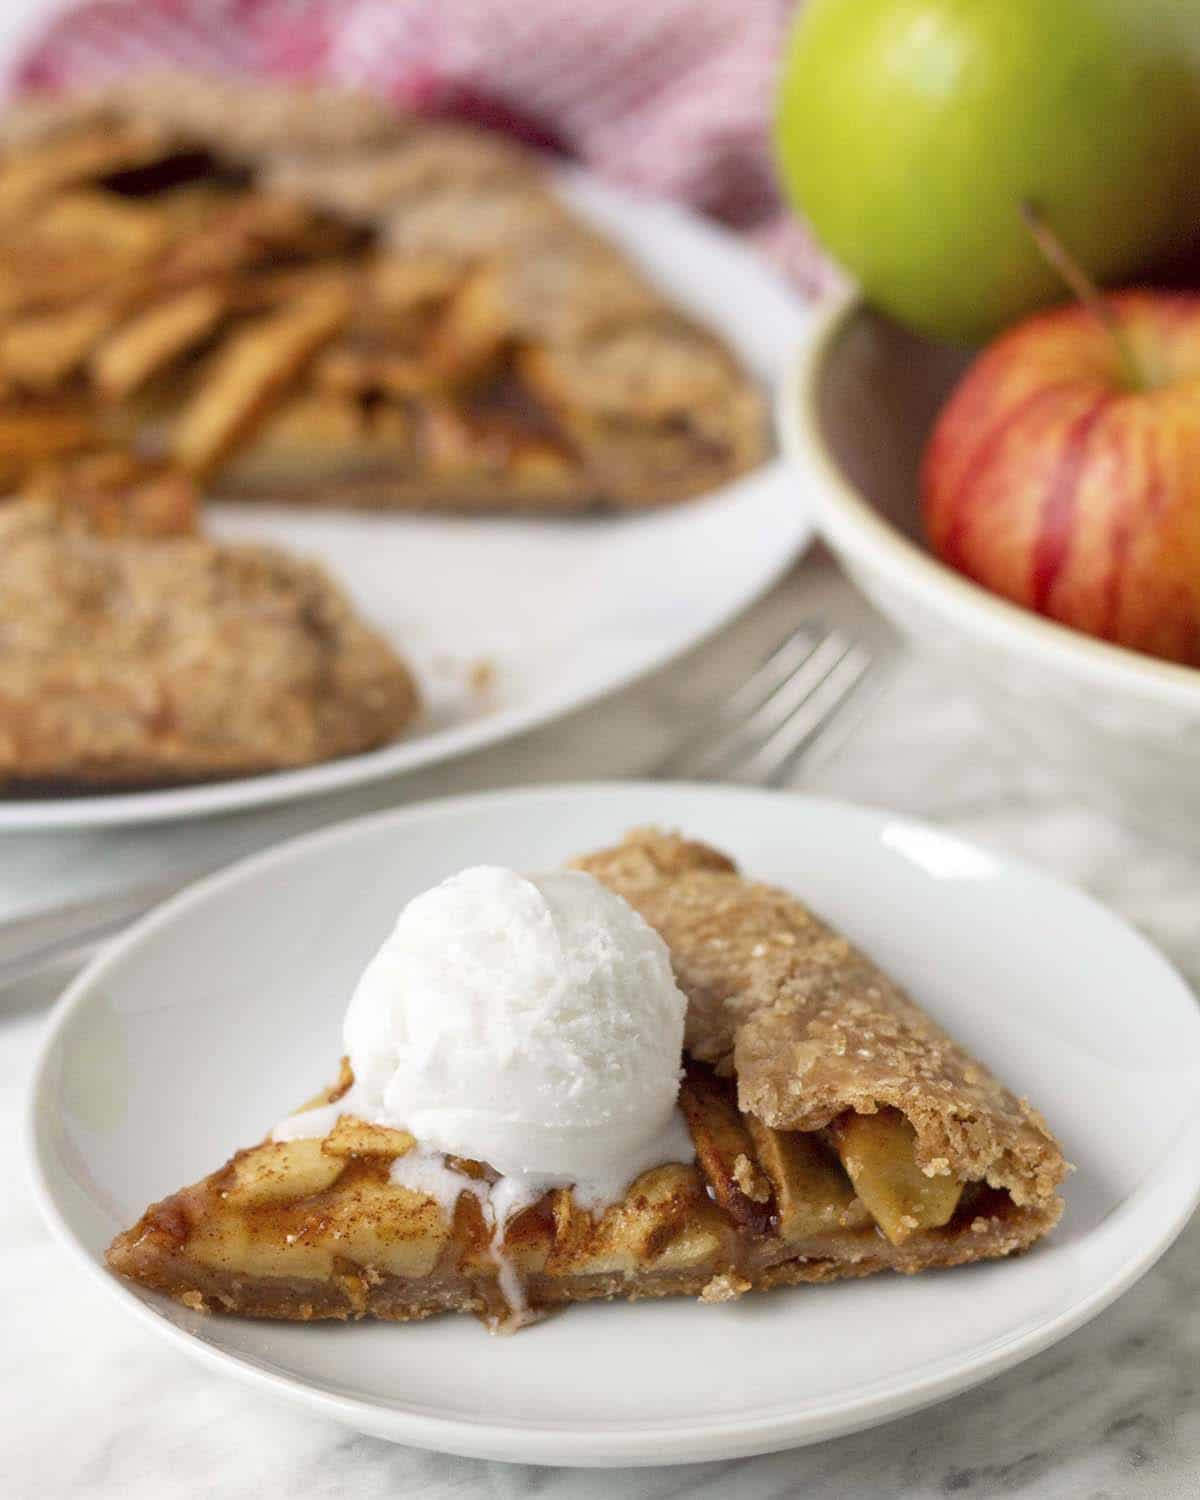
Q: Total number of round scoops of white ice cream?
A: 1